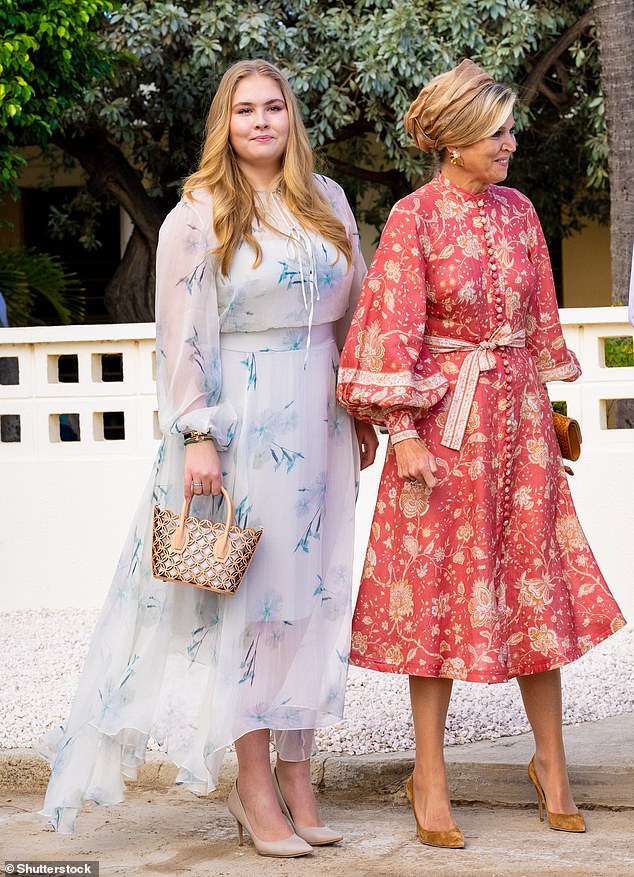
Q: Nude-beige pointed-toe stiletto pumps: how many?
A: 2